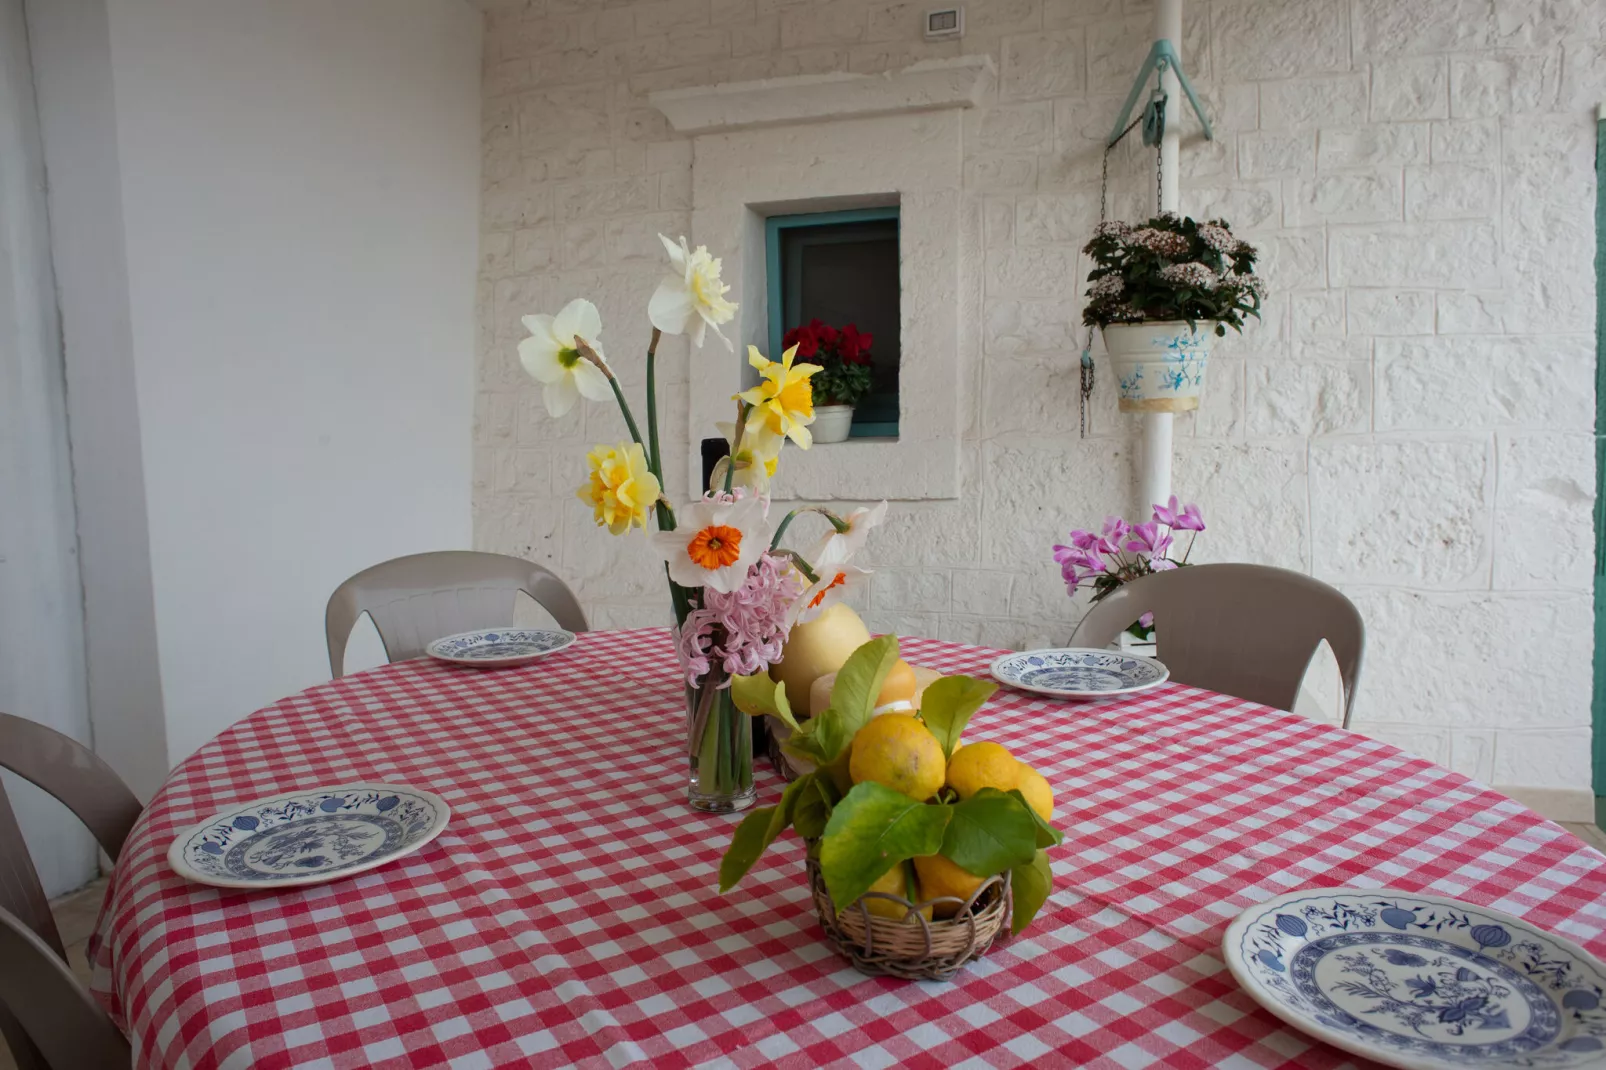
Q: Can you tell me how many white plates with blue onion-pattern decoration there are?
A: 4